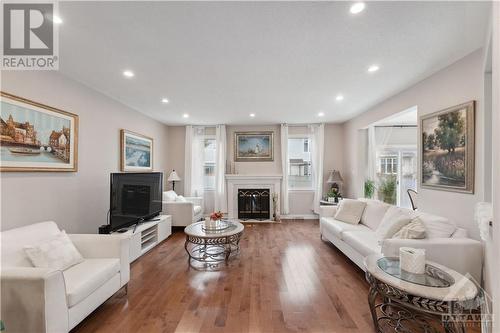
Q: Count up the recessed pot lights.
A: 9